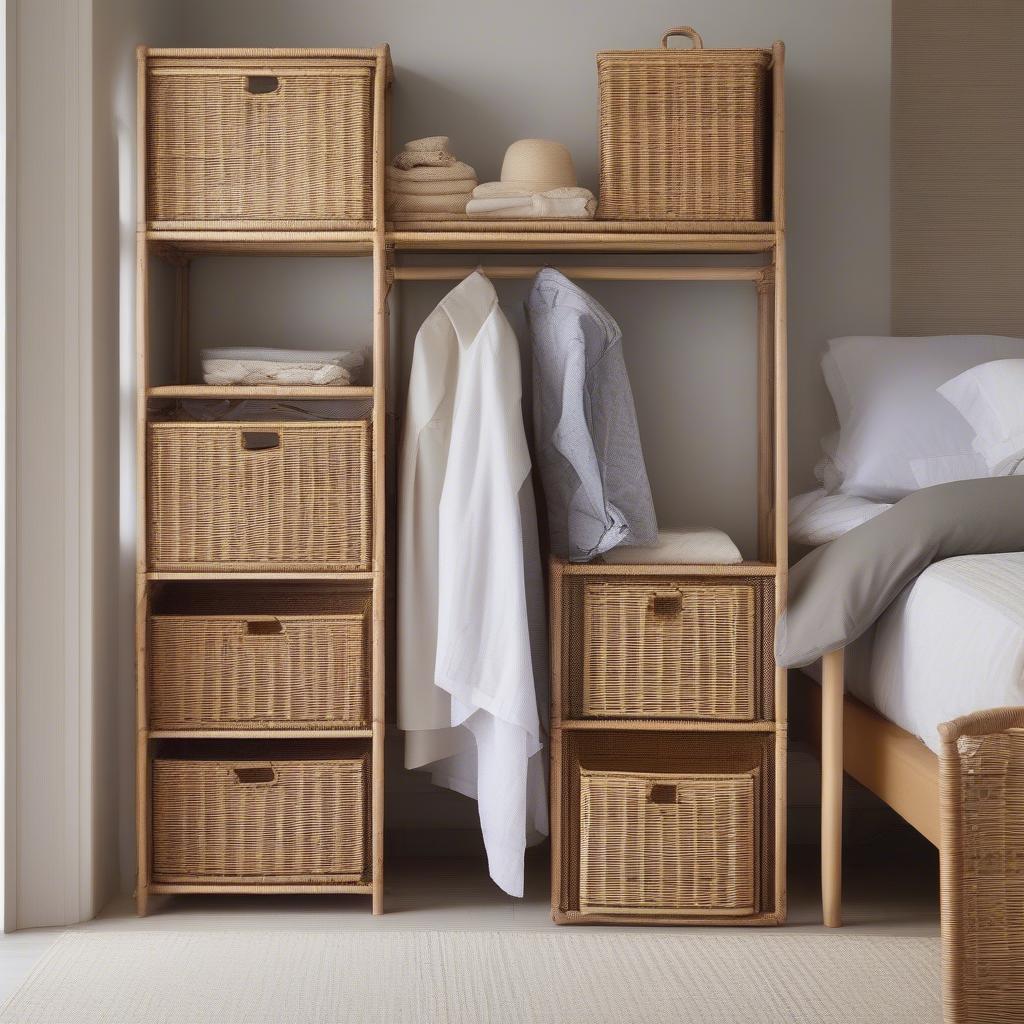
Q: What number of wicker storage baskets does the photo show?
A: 7